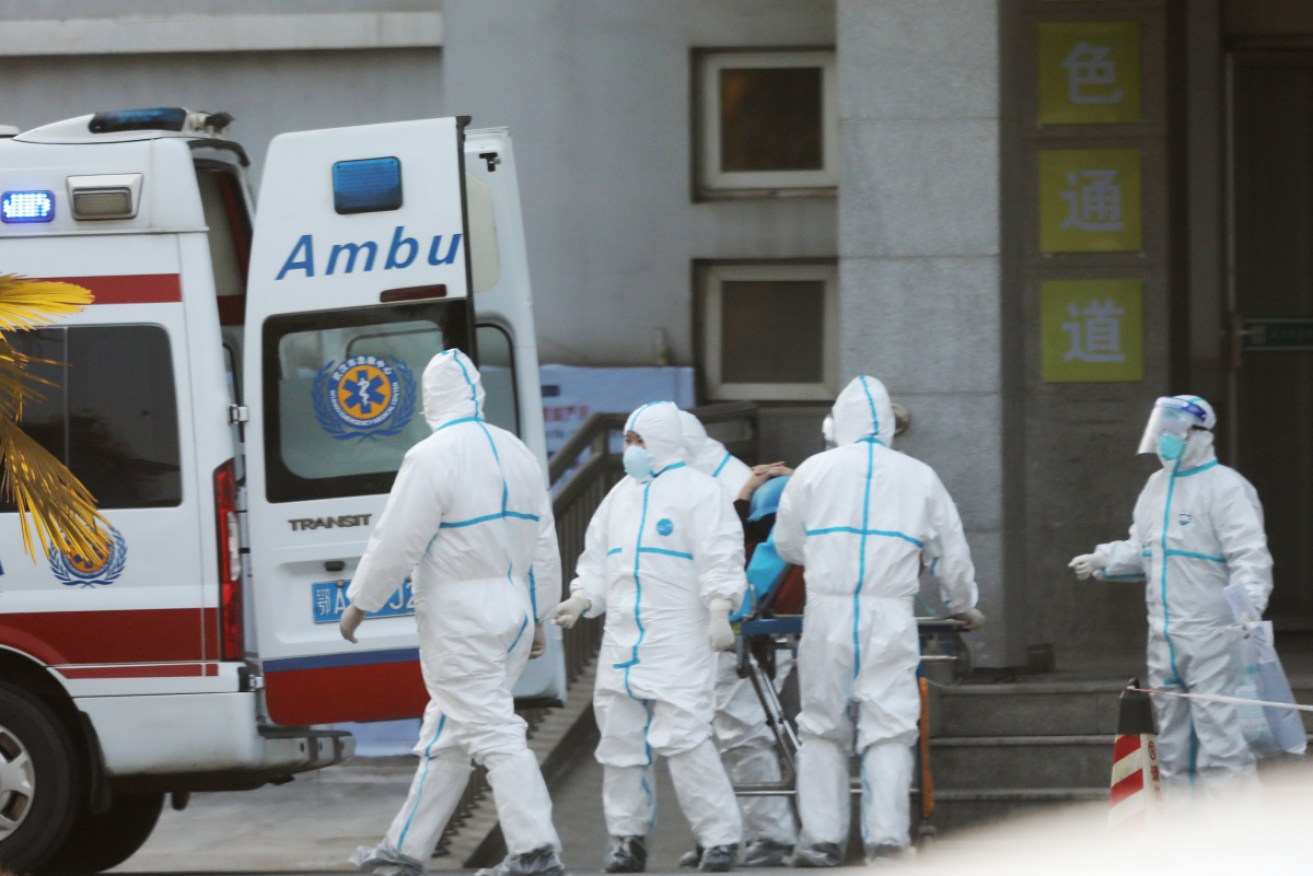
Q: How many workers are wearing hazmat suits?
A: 5